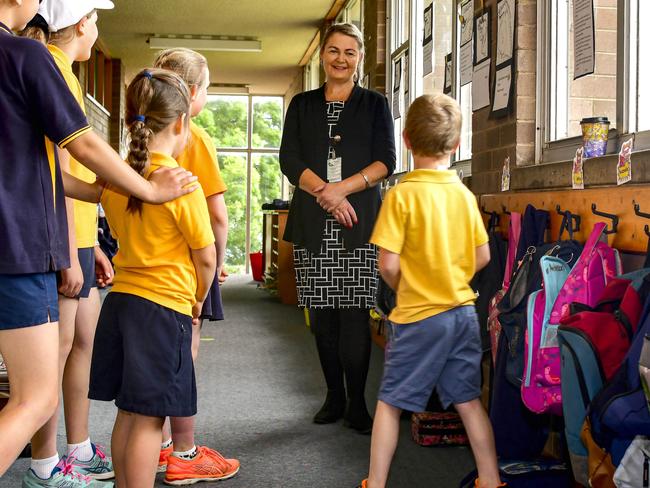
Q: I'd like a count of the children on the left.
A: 4